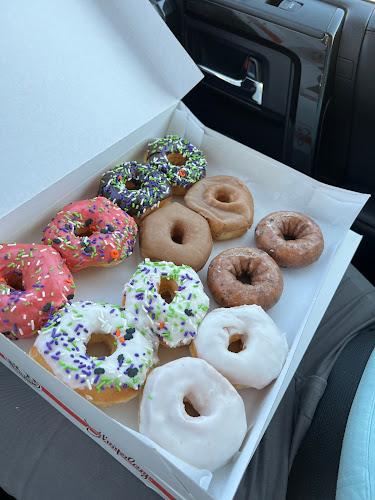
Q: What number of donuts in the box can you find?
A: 12